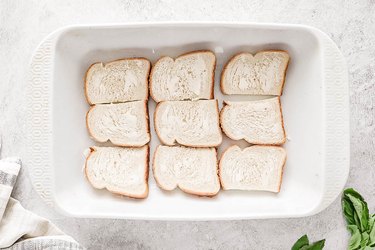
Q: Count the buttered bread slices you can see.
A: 9